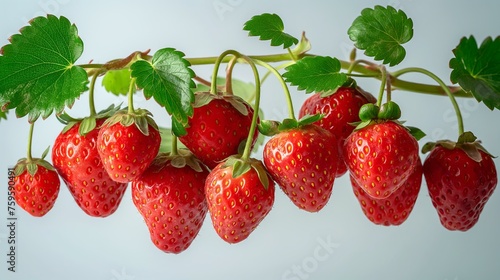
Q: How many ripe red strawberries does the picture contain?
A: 11